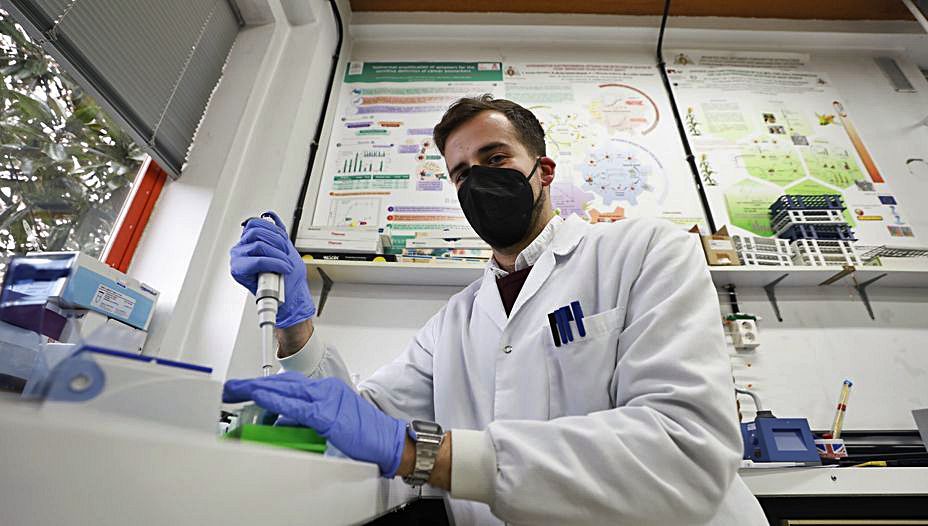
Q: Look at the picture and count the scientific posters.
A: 3